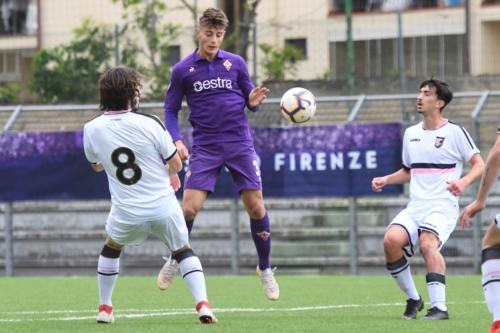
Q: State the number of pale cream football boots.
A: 2